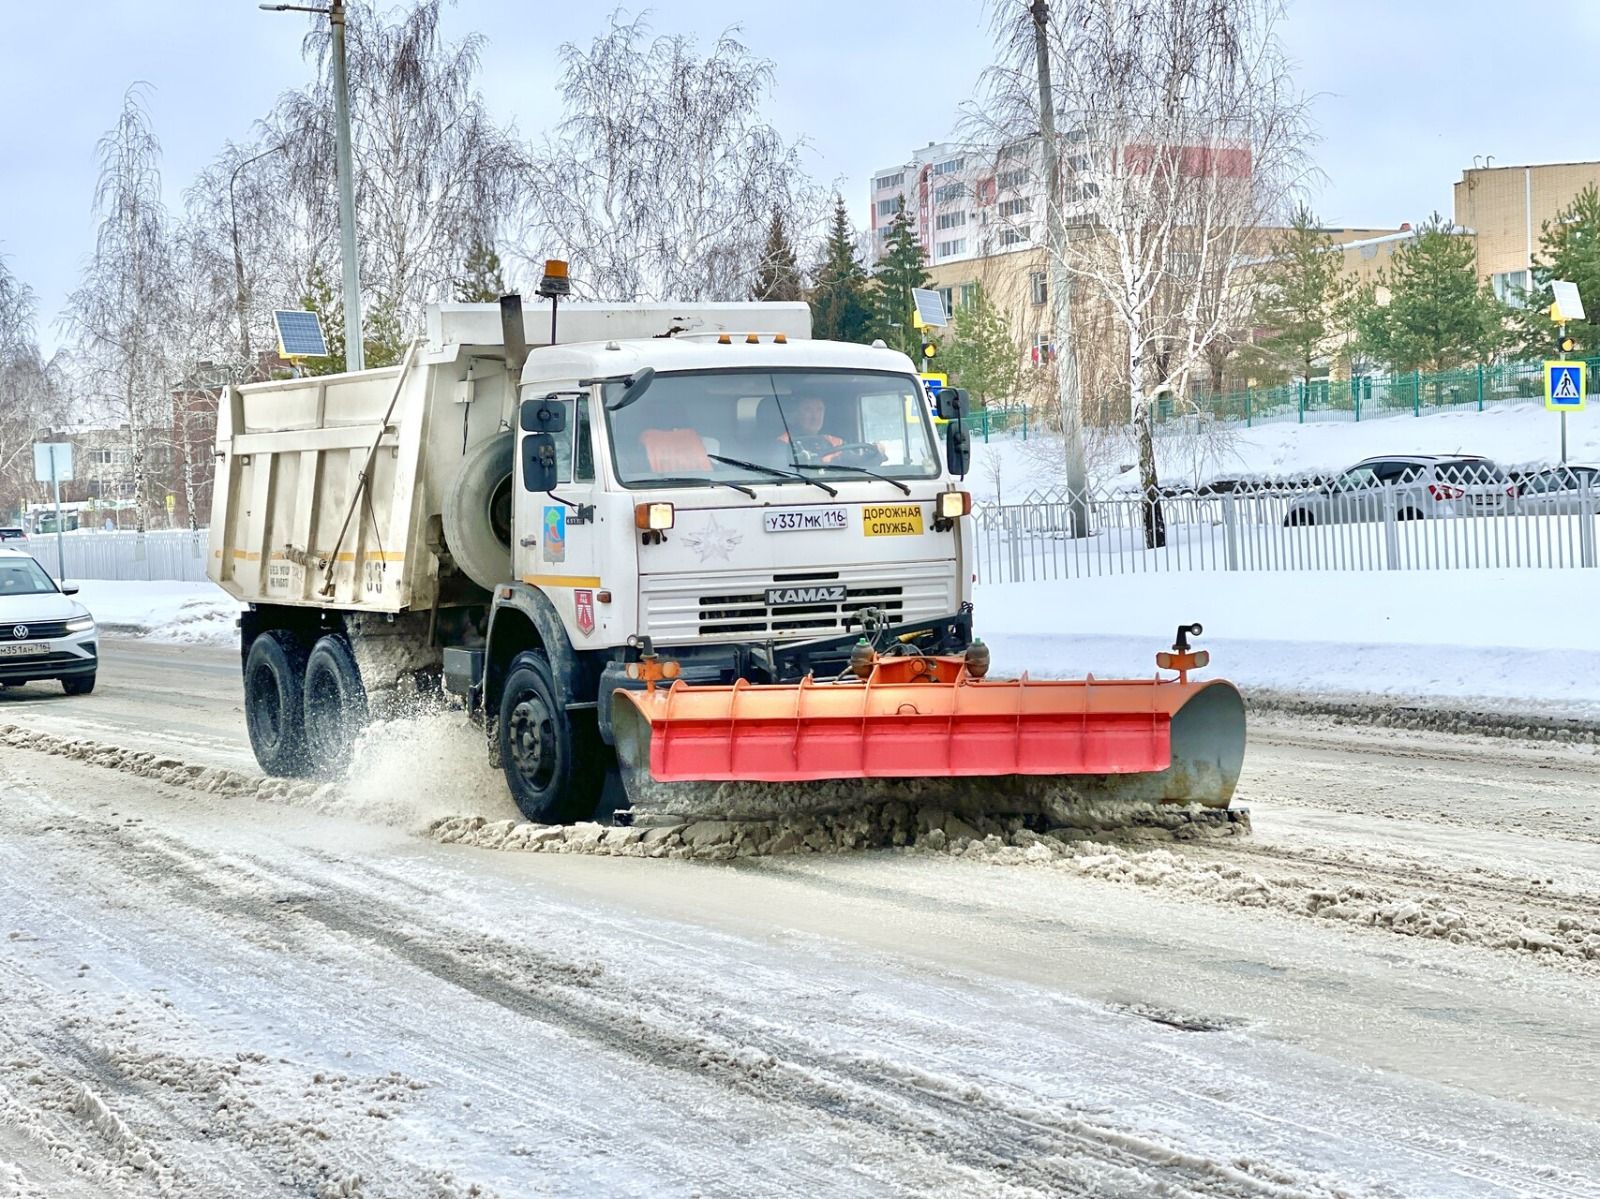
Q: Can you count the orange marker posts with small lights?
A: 2